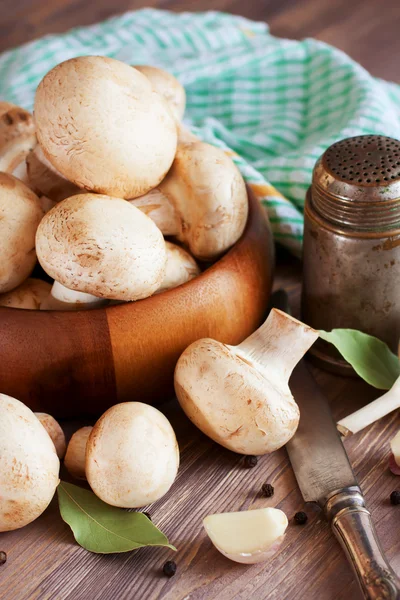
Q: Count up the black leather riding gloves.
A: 0